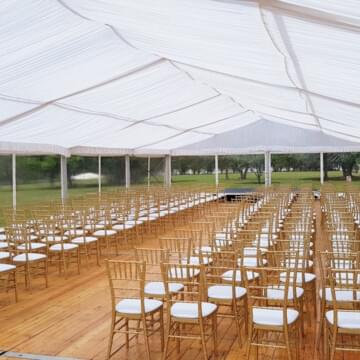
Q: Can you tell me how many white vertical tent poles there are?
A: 9